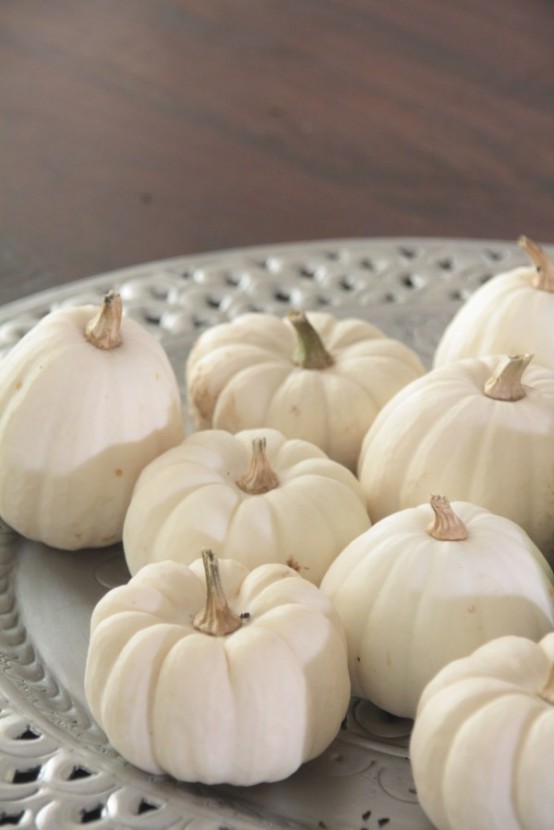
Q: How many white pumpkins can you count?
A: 8